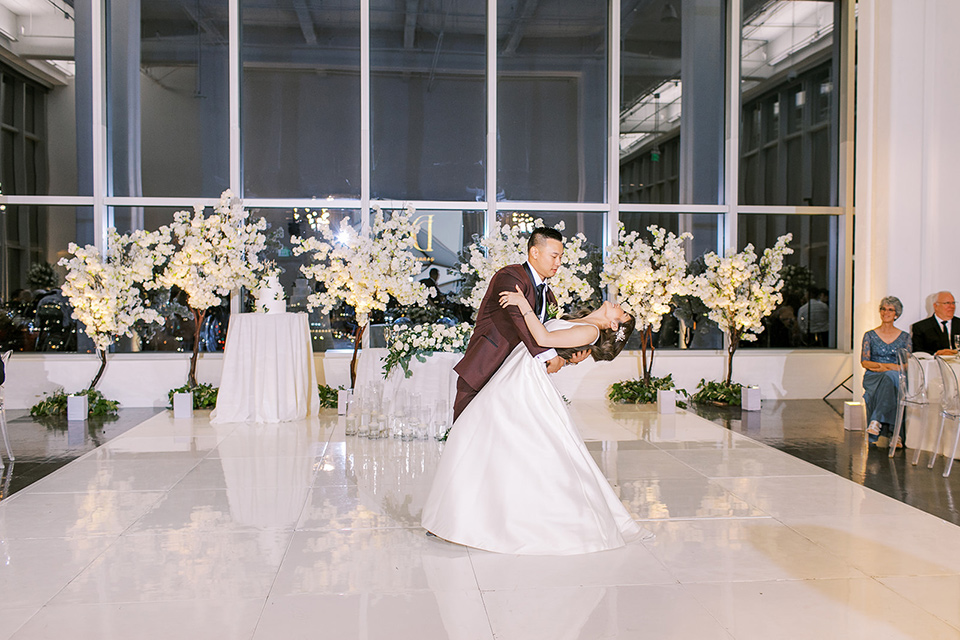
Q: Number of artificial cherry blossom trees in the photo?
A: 6